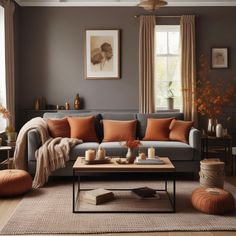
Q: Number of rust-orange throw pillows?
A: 5